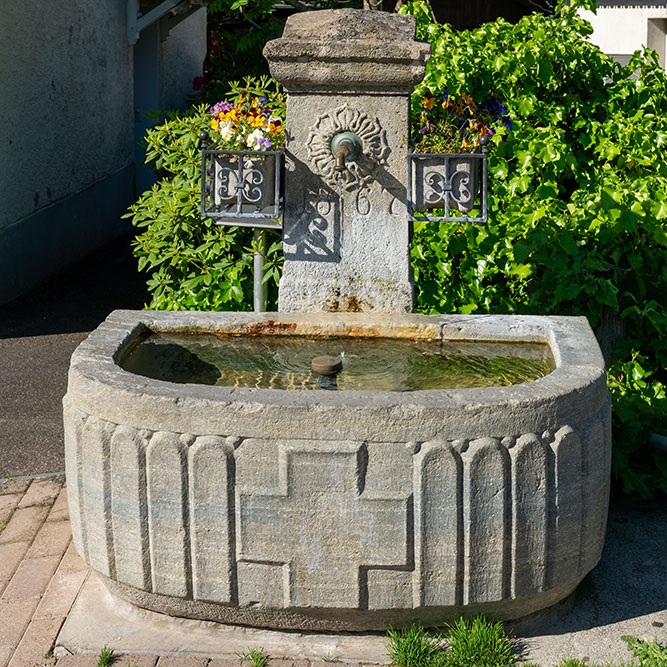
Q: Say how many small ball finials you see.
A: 2